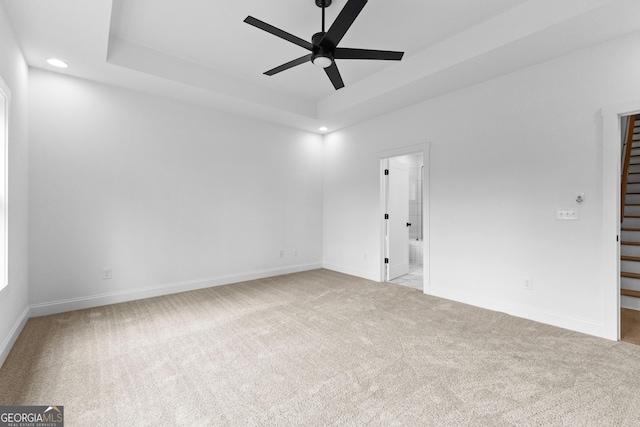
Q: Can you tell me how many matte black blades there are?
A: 5